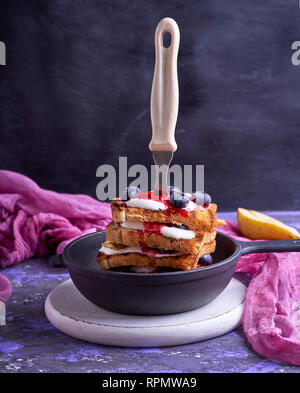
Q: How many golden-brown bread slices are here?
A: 3